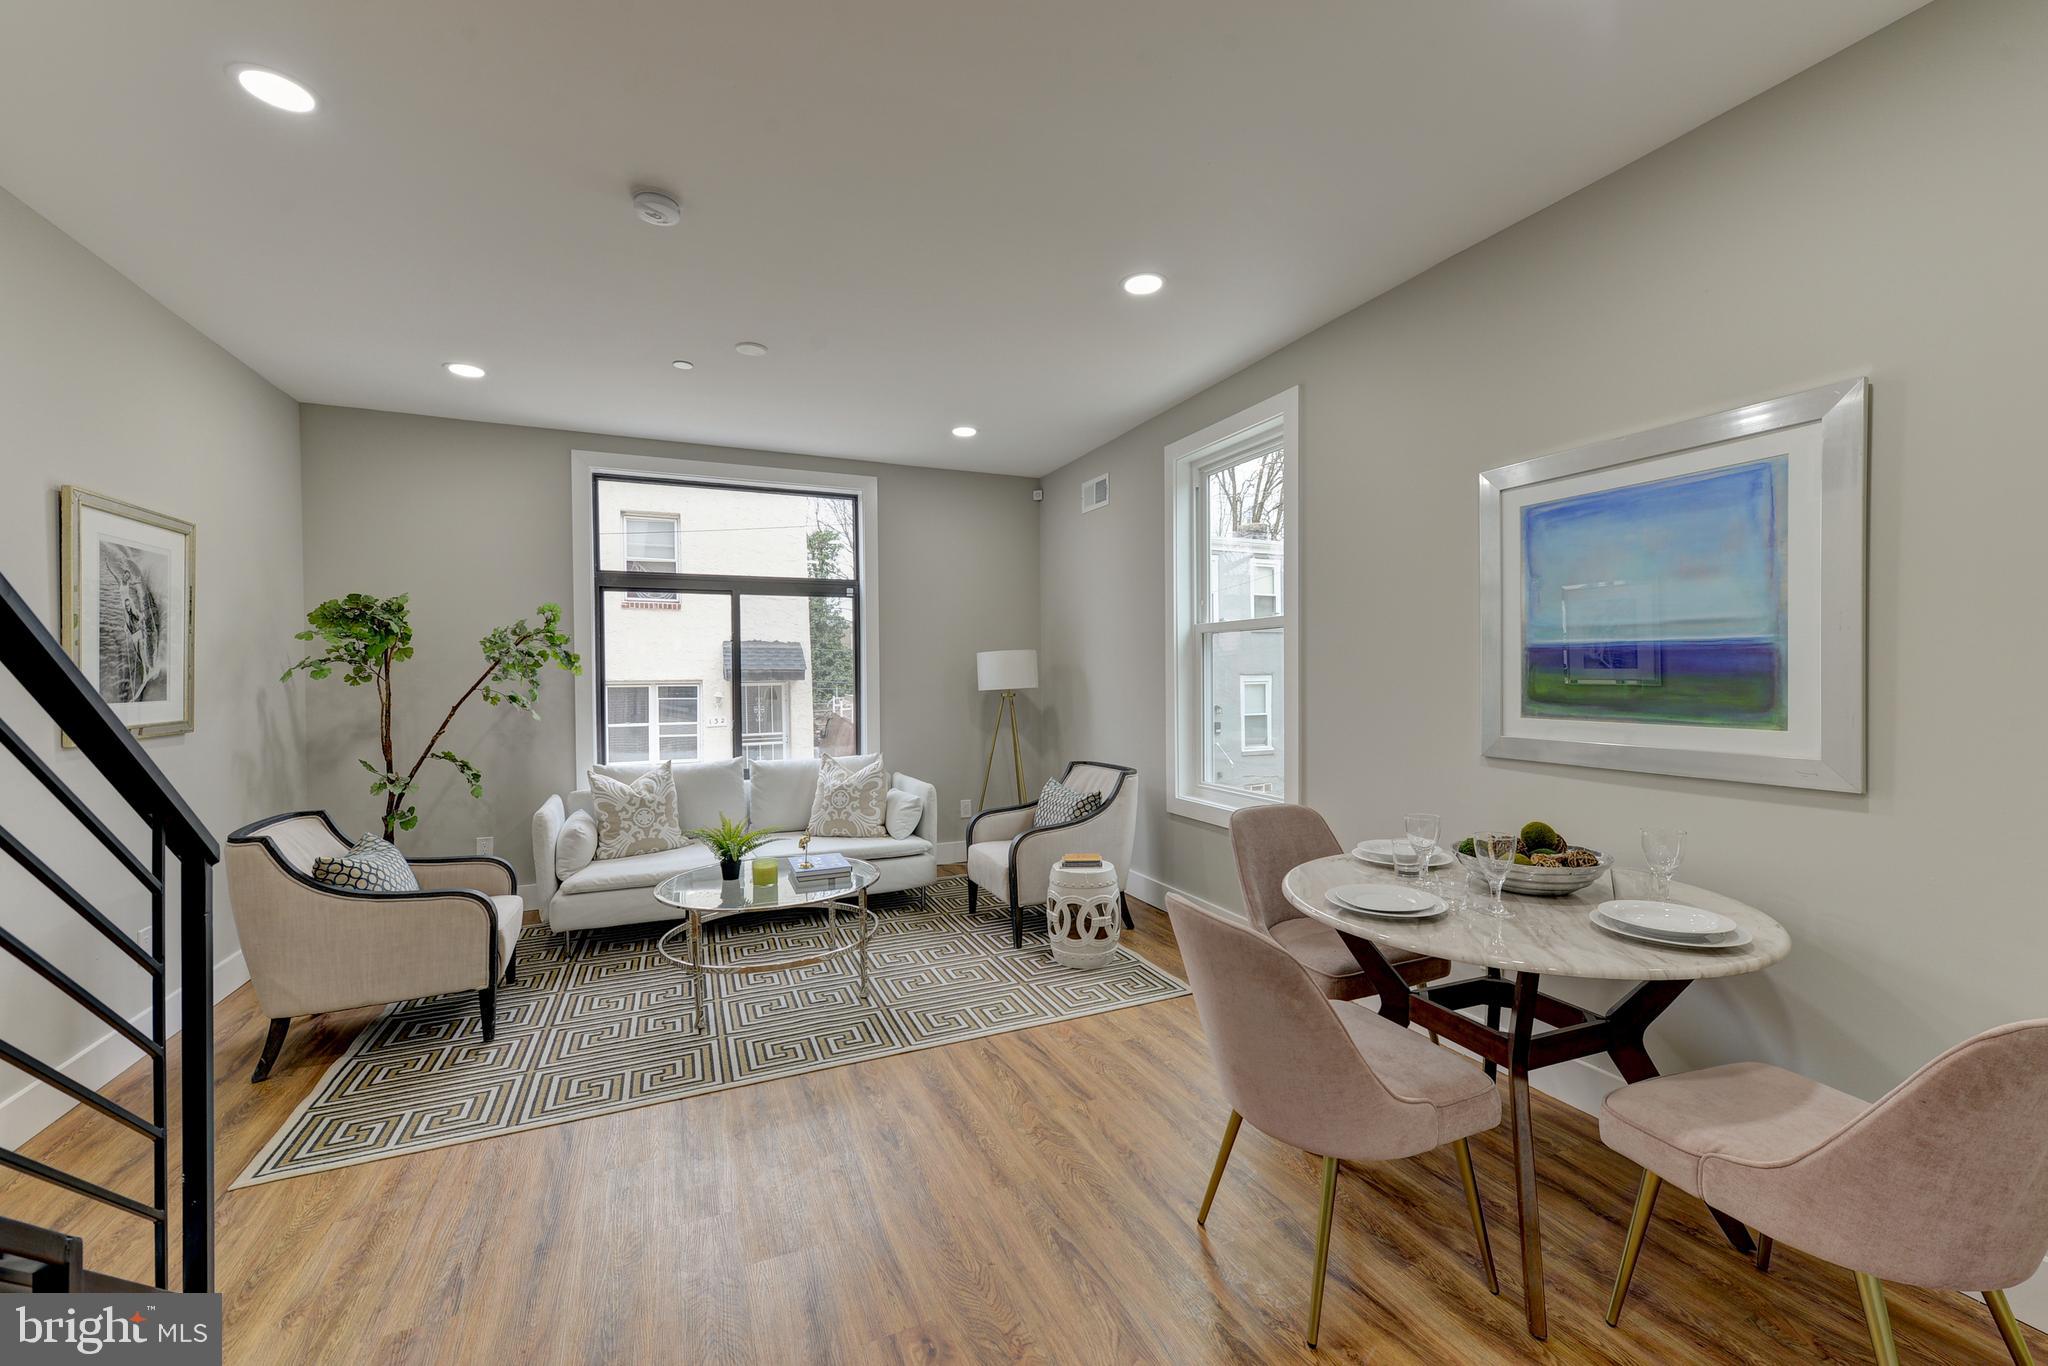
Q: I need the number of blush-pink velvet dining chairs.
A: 3